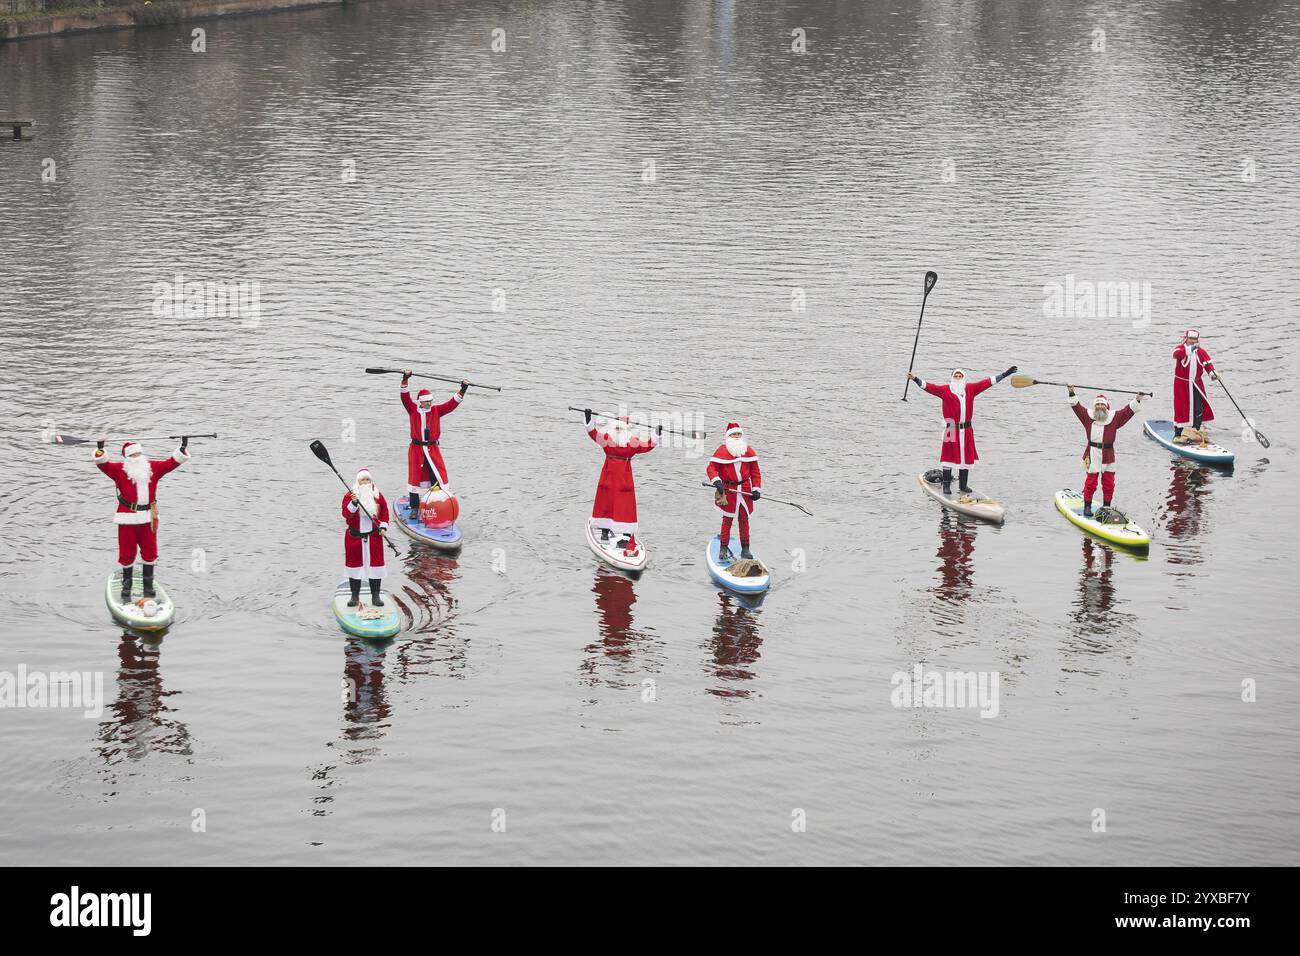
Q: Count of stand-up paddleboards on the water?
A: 8